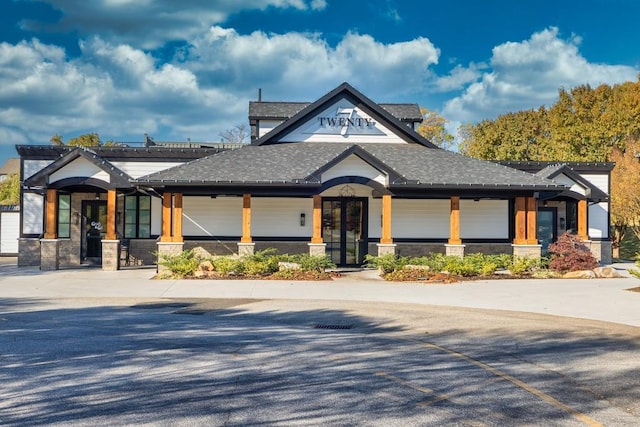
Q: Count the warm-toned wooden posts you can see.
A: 11